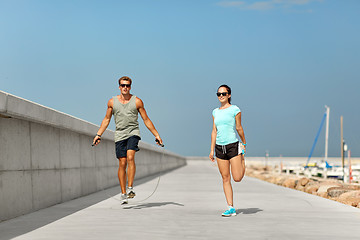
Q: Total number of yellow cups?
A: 0